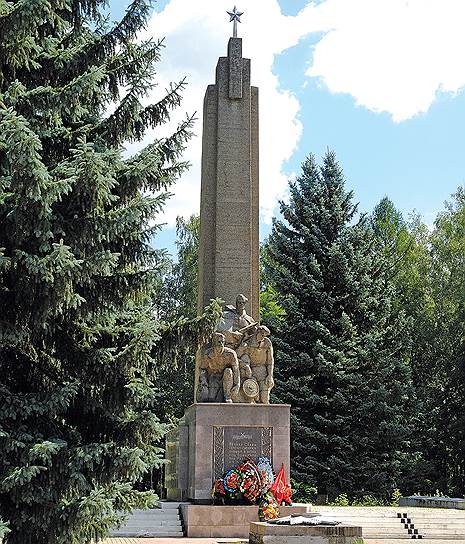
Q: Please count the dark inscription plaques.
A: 1